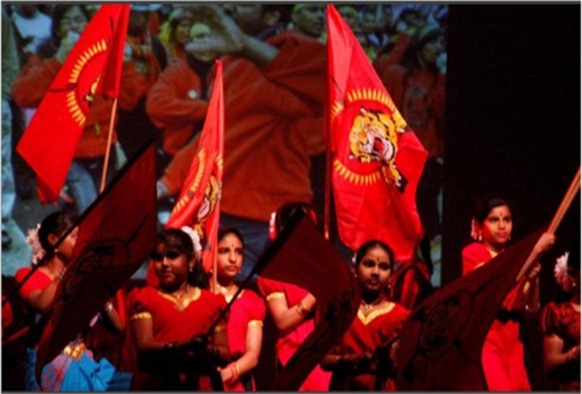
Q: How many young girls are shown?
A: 7